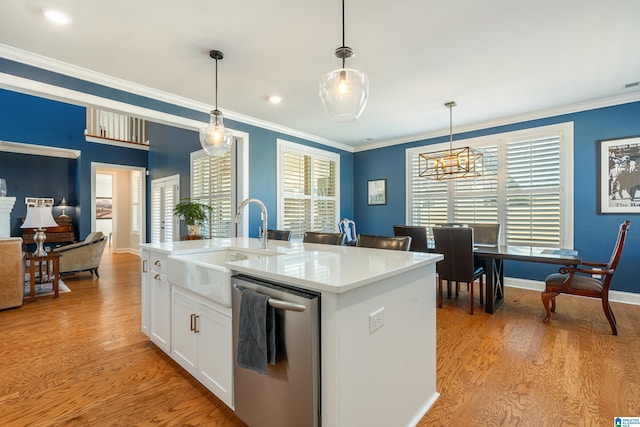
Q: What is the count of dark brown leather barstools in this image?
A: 3